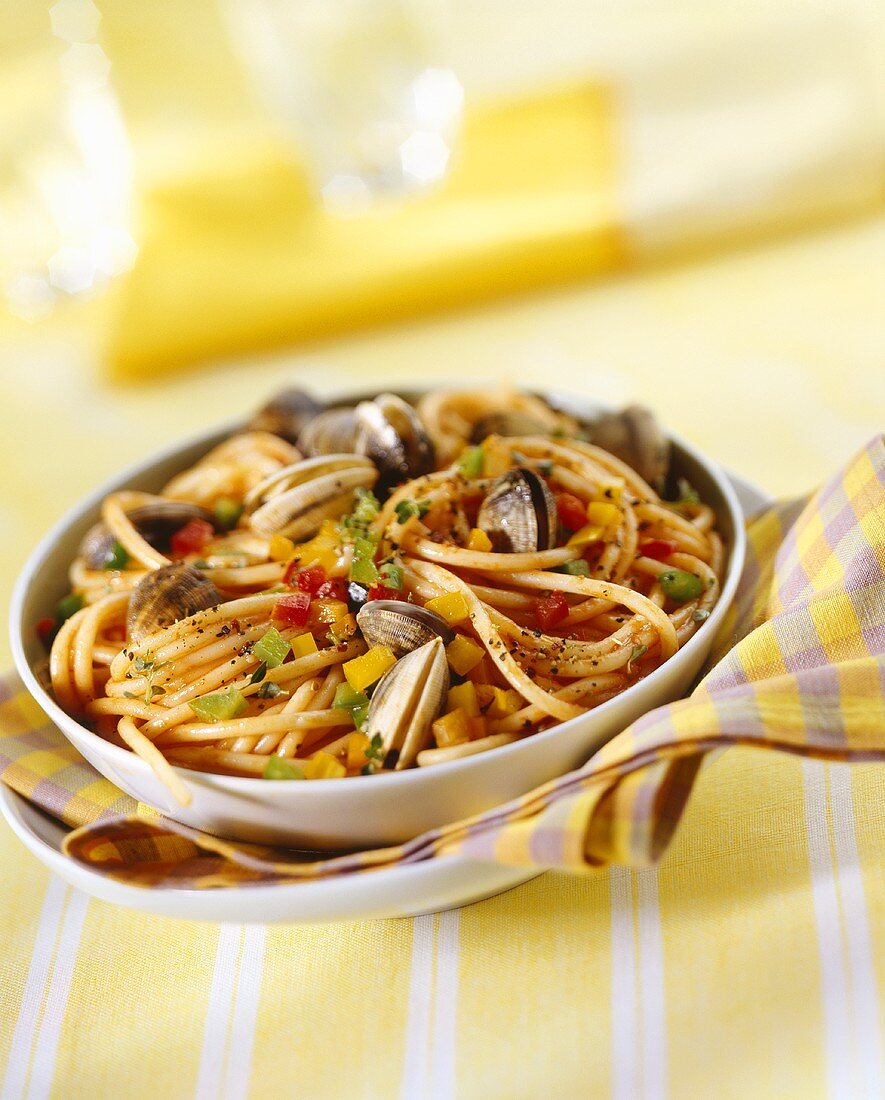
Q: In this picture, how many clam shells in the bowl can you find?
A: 11